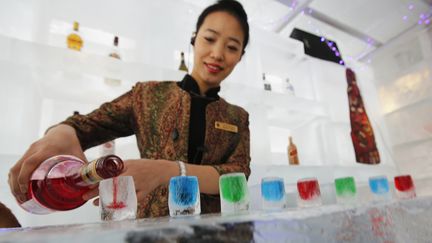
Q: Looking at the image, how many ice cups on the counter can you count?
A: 8